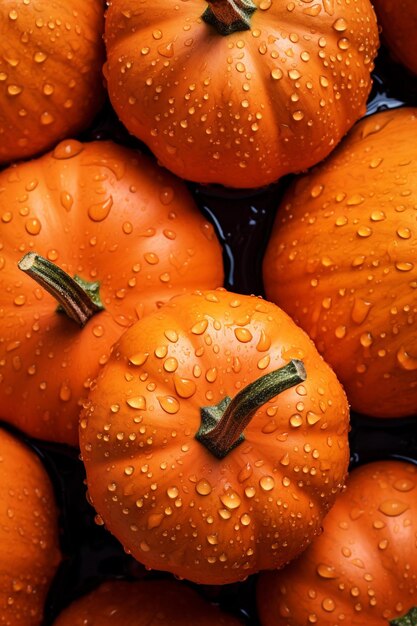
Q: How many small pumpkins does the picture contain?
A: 9